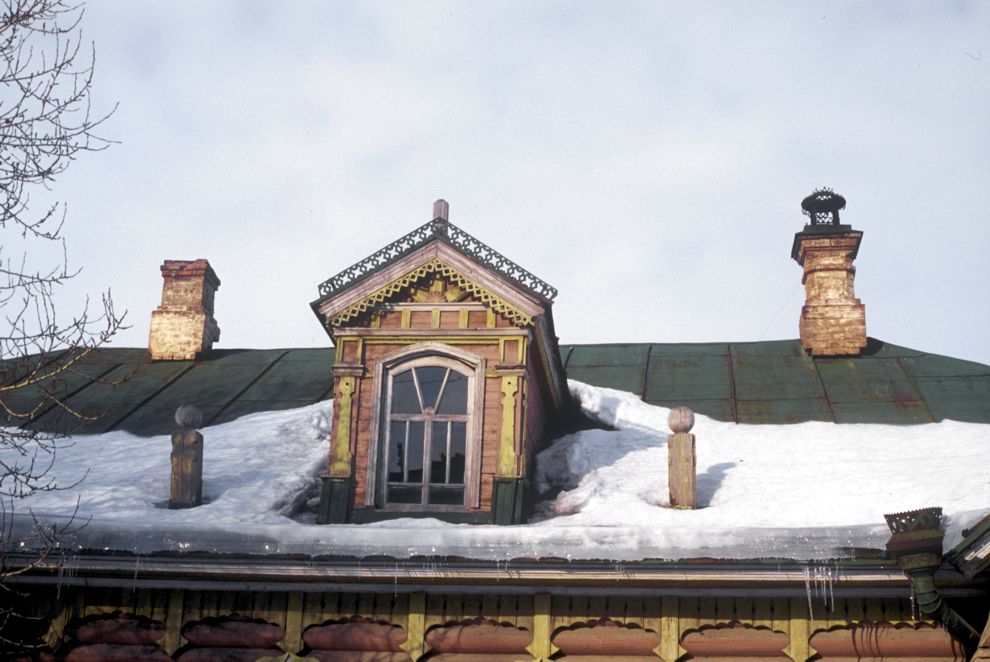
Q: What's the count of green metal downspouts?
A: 1